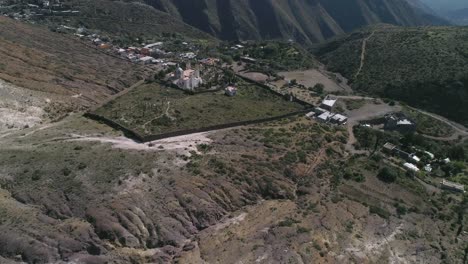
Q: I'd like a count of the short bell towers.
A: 2